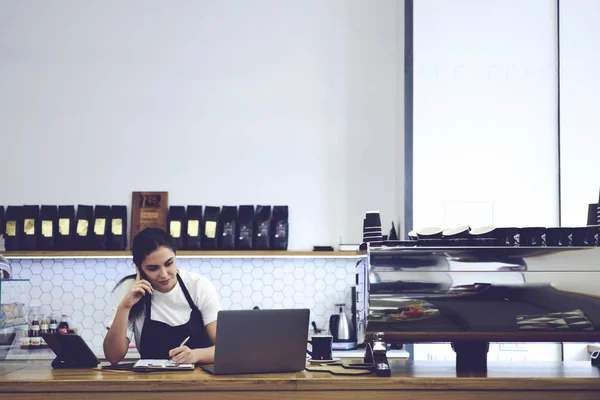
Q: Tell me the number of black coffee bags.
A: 15